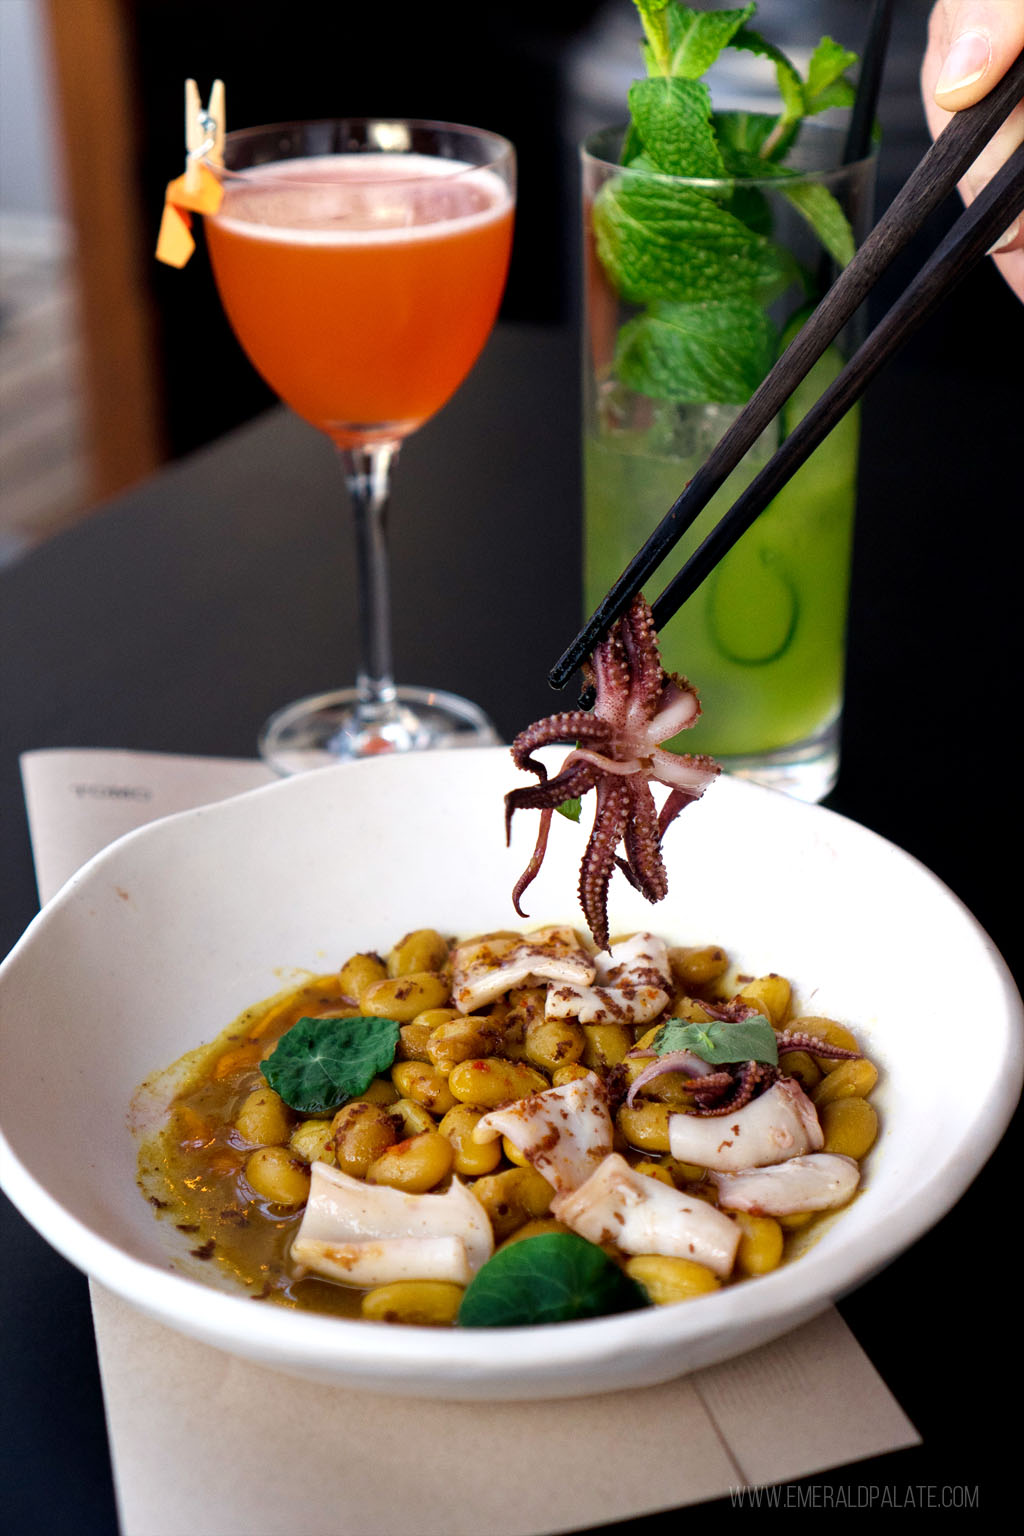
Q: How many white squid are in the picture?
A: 7